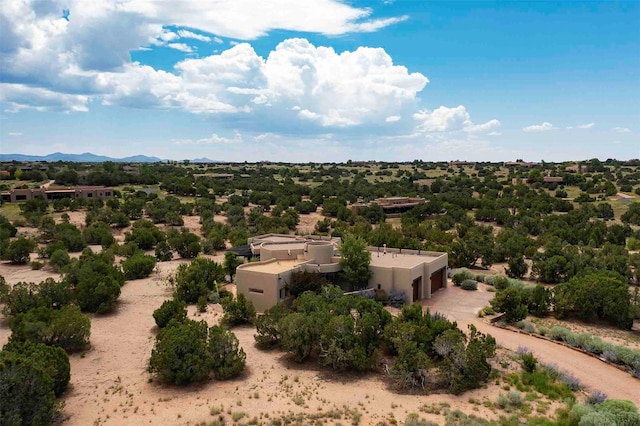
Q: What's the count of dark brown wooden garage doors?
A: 2